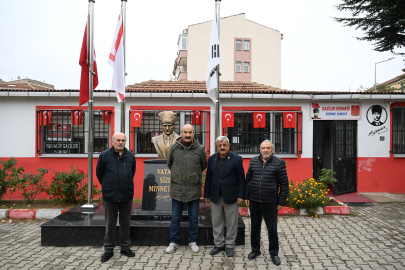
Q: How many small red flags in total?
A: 8